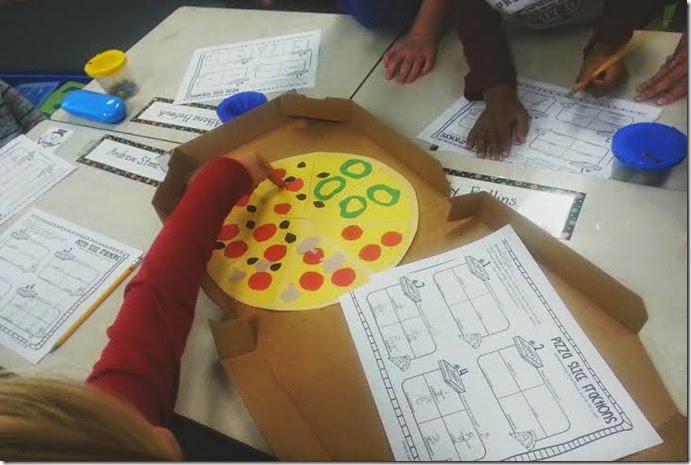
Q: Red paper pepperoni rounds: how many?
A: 15